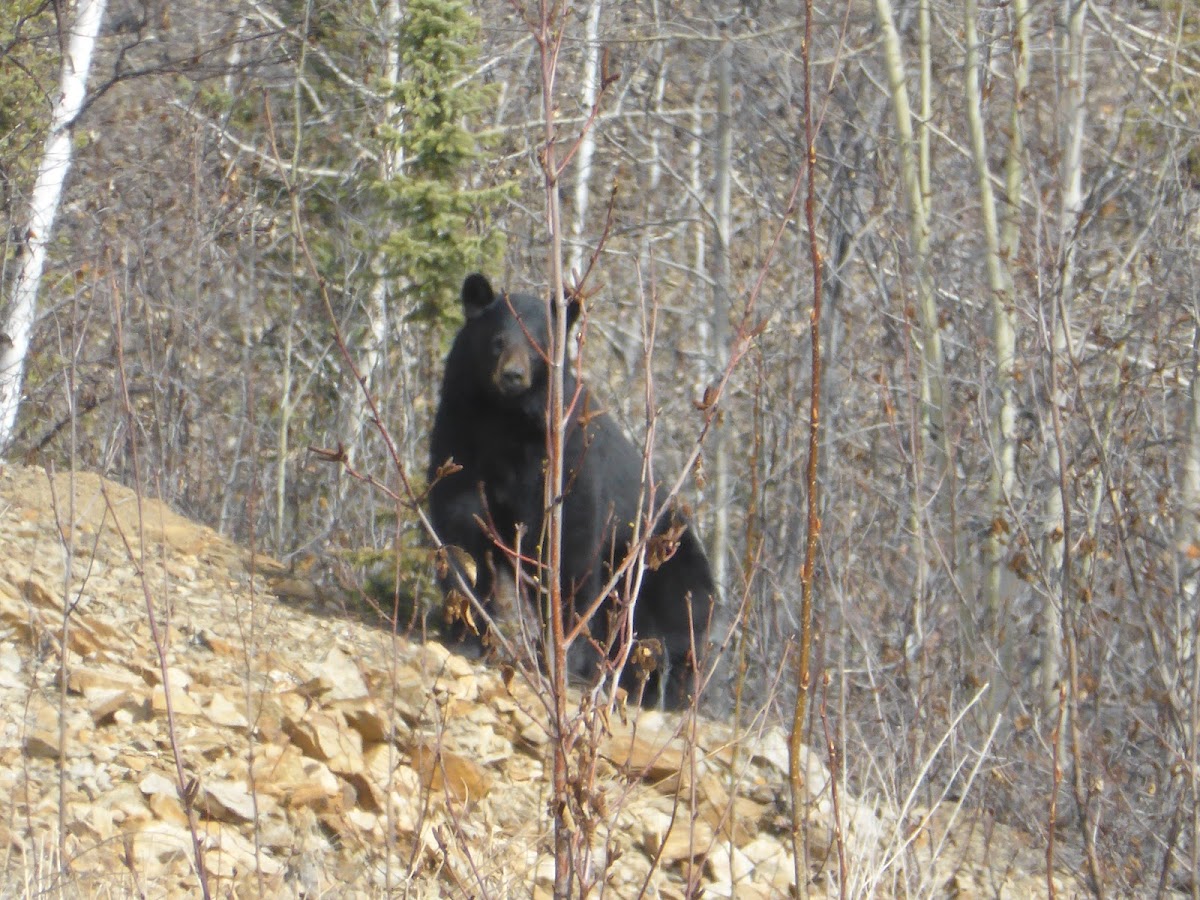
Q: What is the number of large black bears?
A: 1